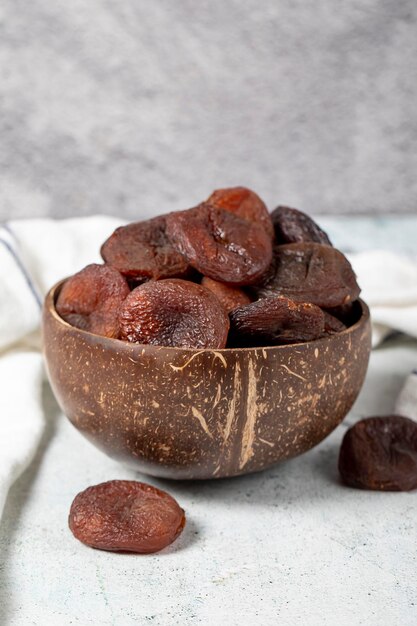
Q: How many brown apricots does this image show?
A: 11